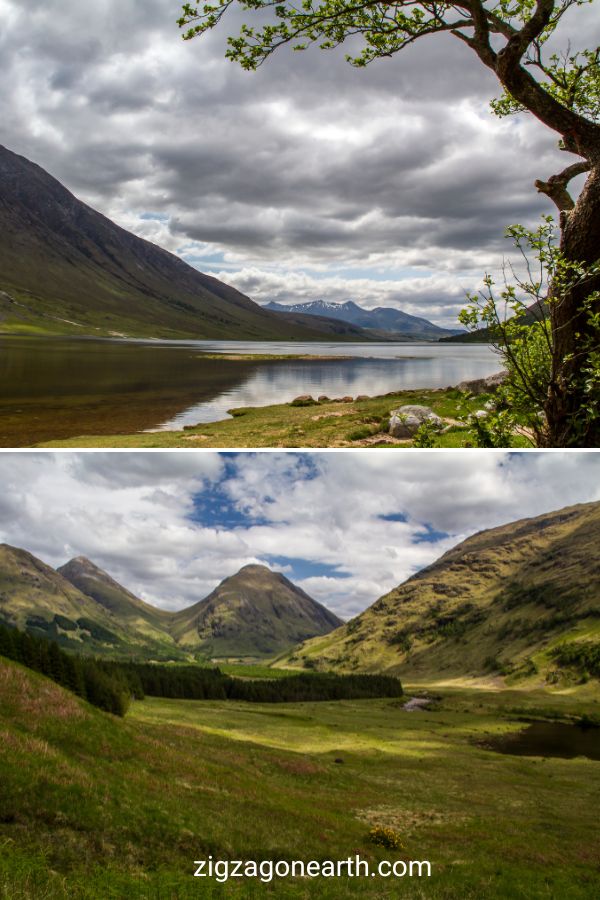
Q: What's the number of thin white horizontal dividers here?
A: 1